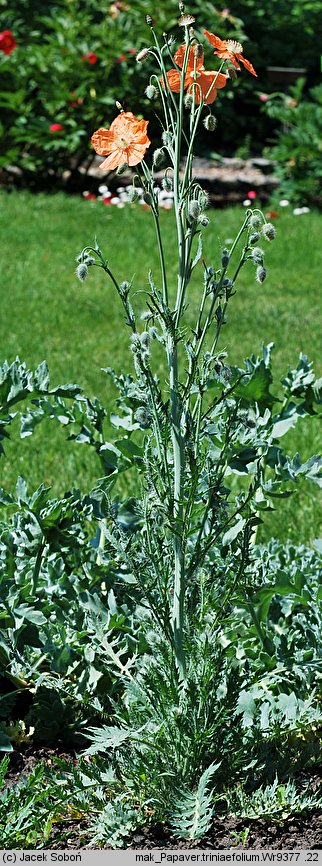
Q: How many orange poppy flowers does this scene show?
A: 3